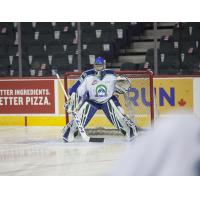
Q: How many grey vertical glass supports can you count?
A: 3